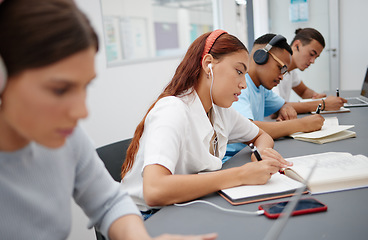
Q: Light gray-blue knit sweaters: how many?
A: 1